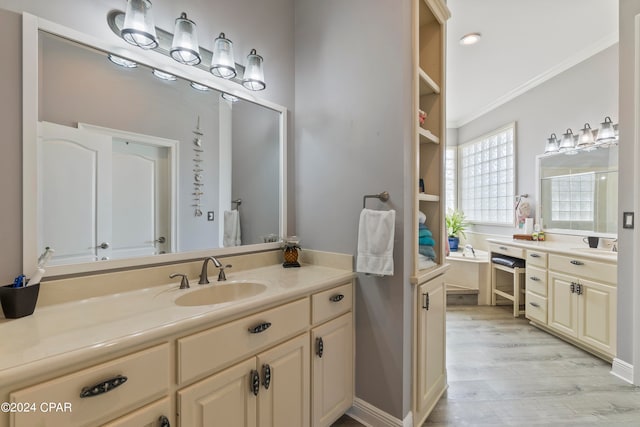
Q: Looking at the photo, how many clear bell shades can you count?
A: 8